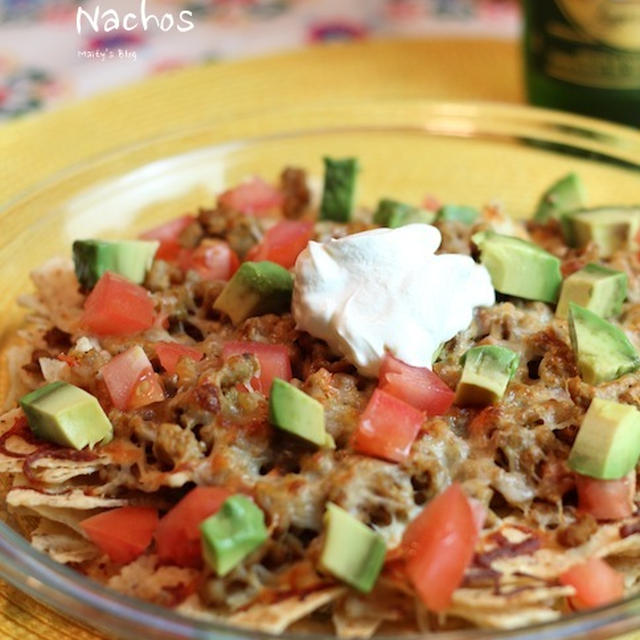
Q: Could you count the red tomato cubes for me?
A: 15